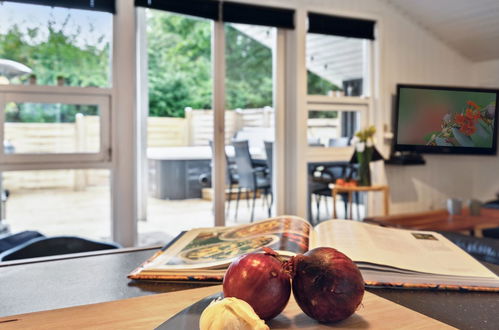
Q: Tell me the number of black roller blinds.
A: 4